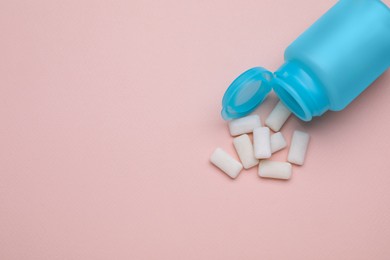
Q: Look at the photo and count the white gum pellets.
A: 8